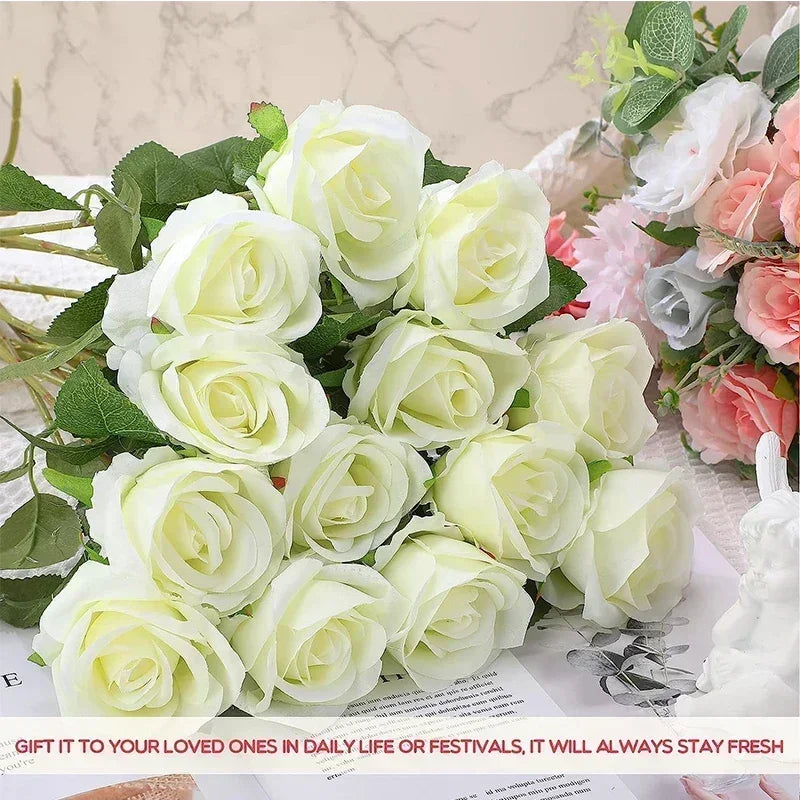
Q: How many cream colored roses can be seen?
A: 13